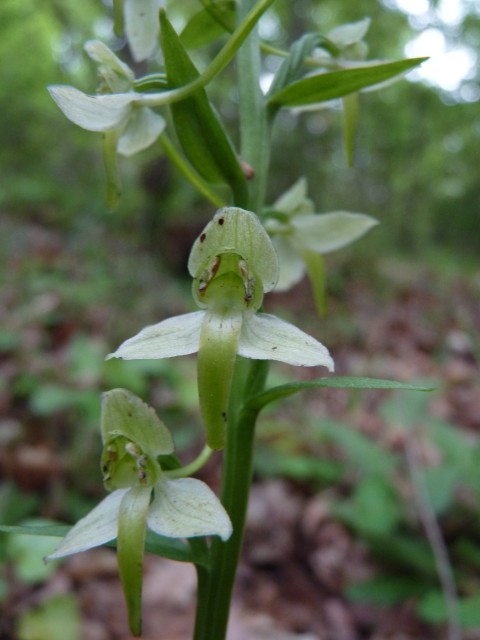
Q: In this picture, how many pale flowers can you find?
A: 6